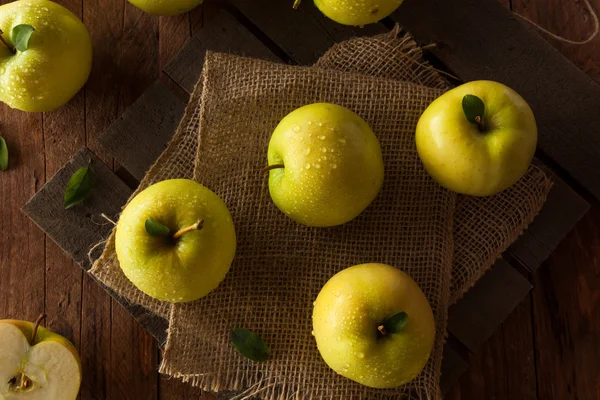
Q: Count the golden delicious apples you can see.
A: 8